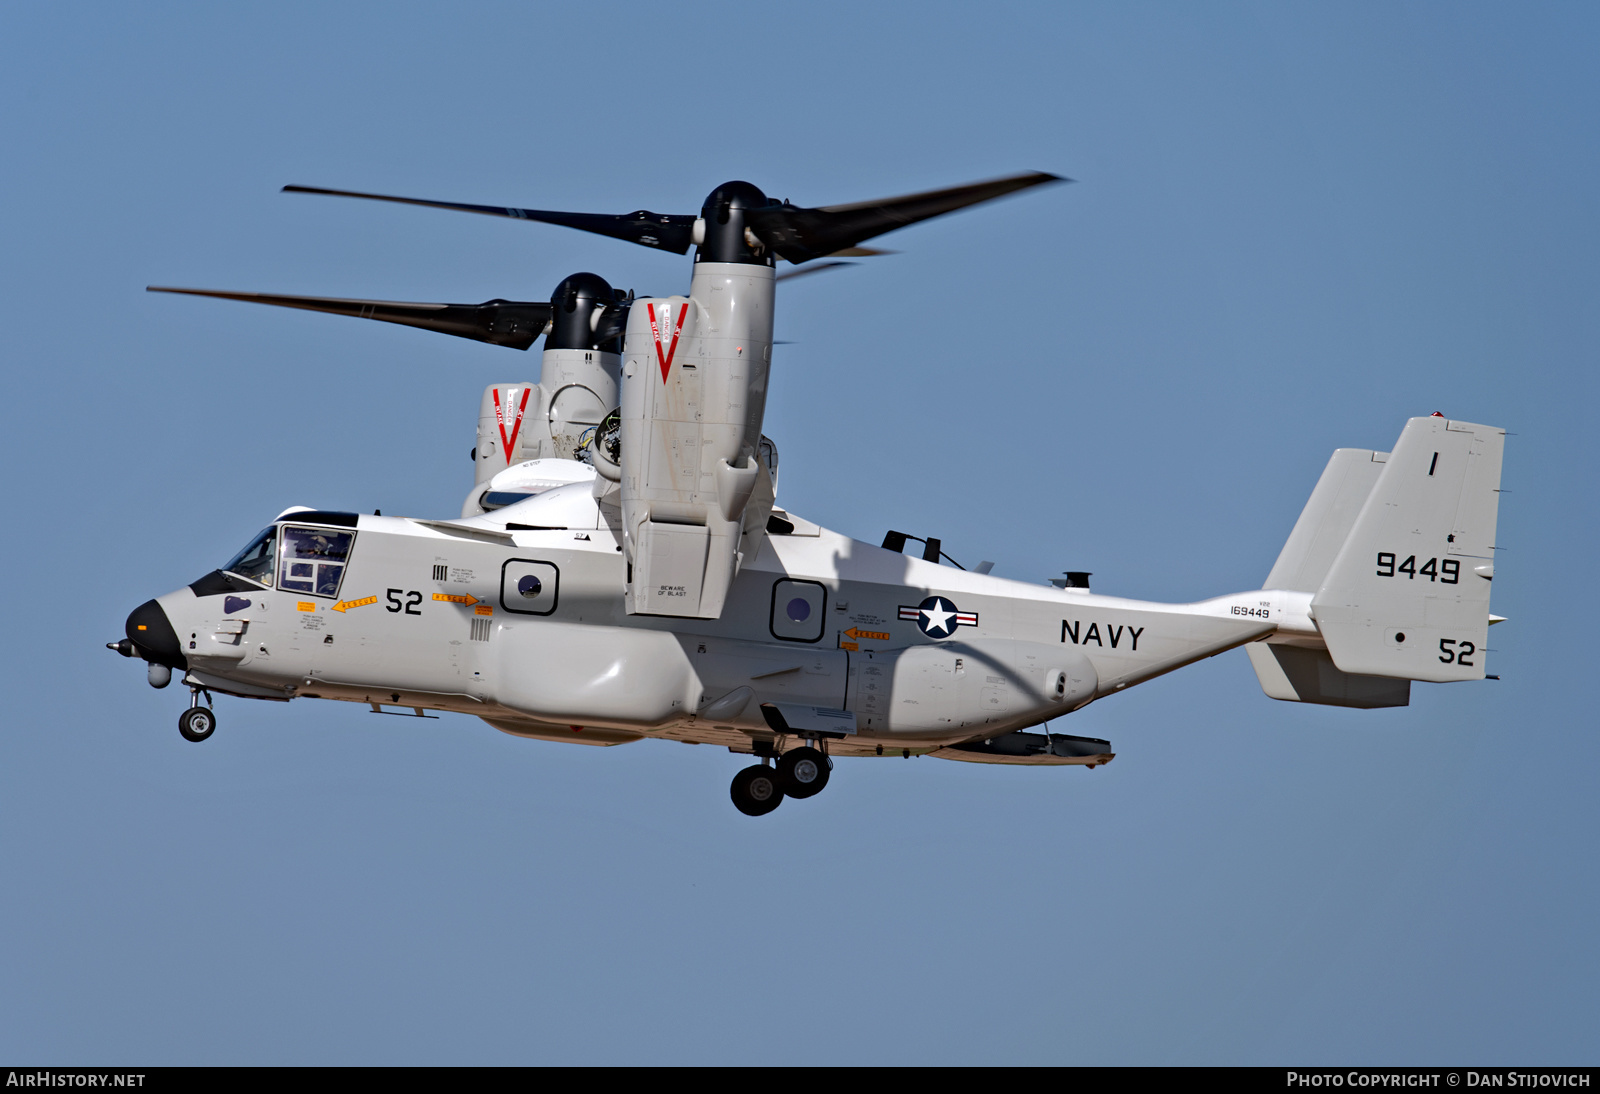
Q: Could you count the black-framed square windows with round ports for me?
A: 2